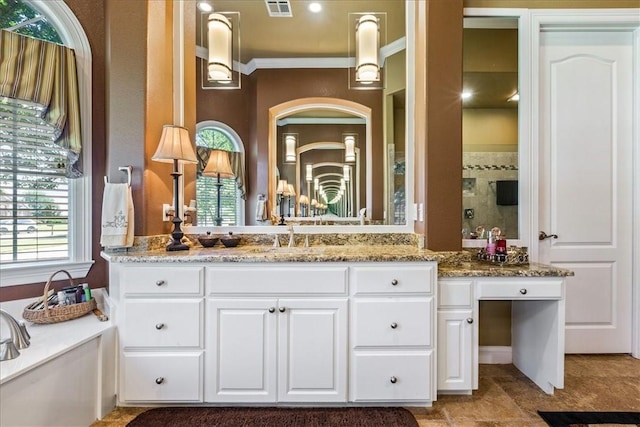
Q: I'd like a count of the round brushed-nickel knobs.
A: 10